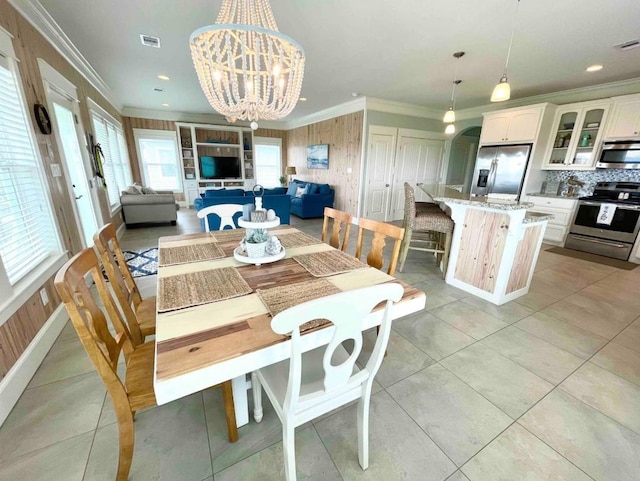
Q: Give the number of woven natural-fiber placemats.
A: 6